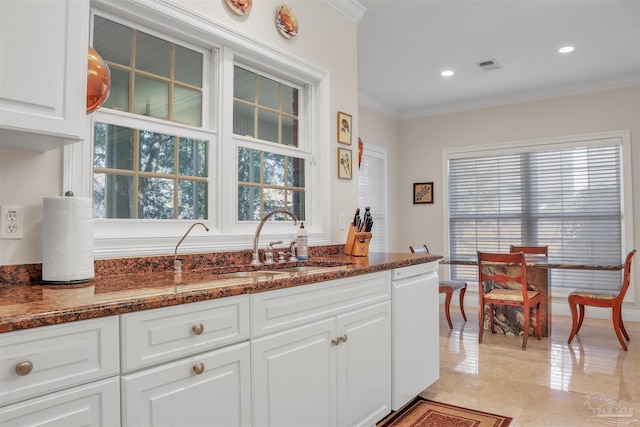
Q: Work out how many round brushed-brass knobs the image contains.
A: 5